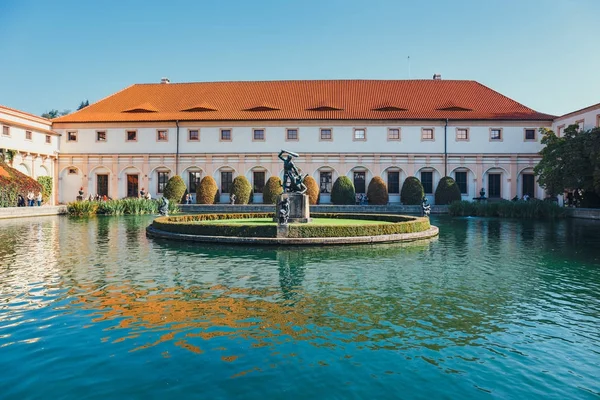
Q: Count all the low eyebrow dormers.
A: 6